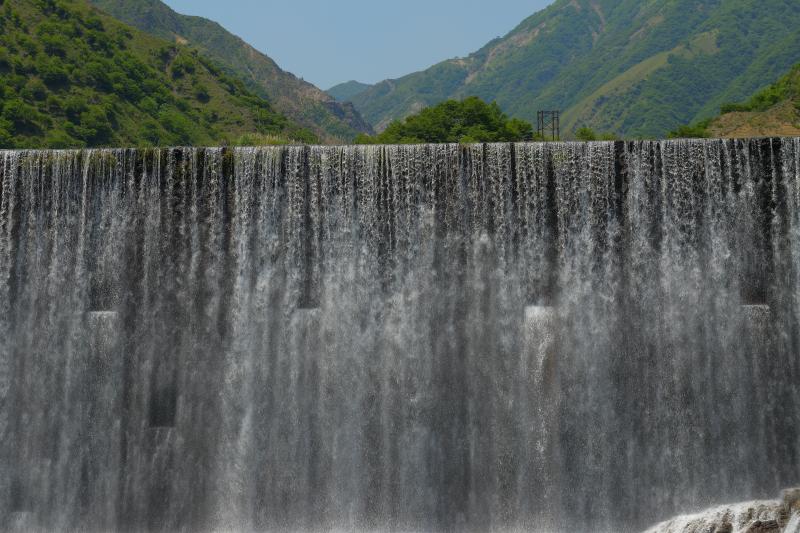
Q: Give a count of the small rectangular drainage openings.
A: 5